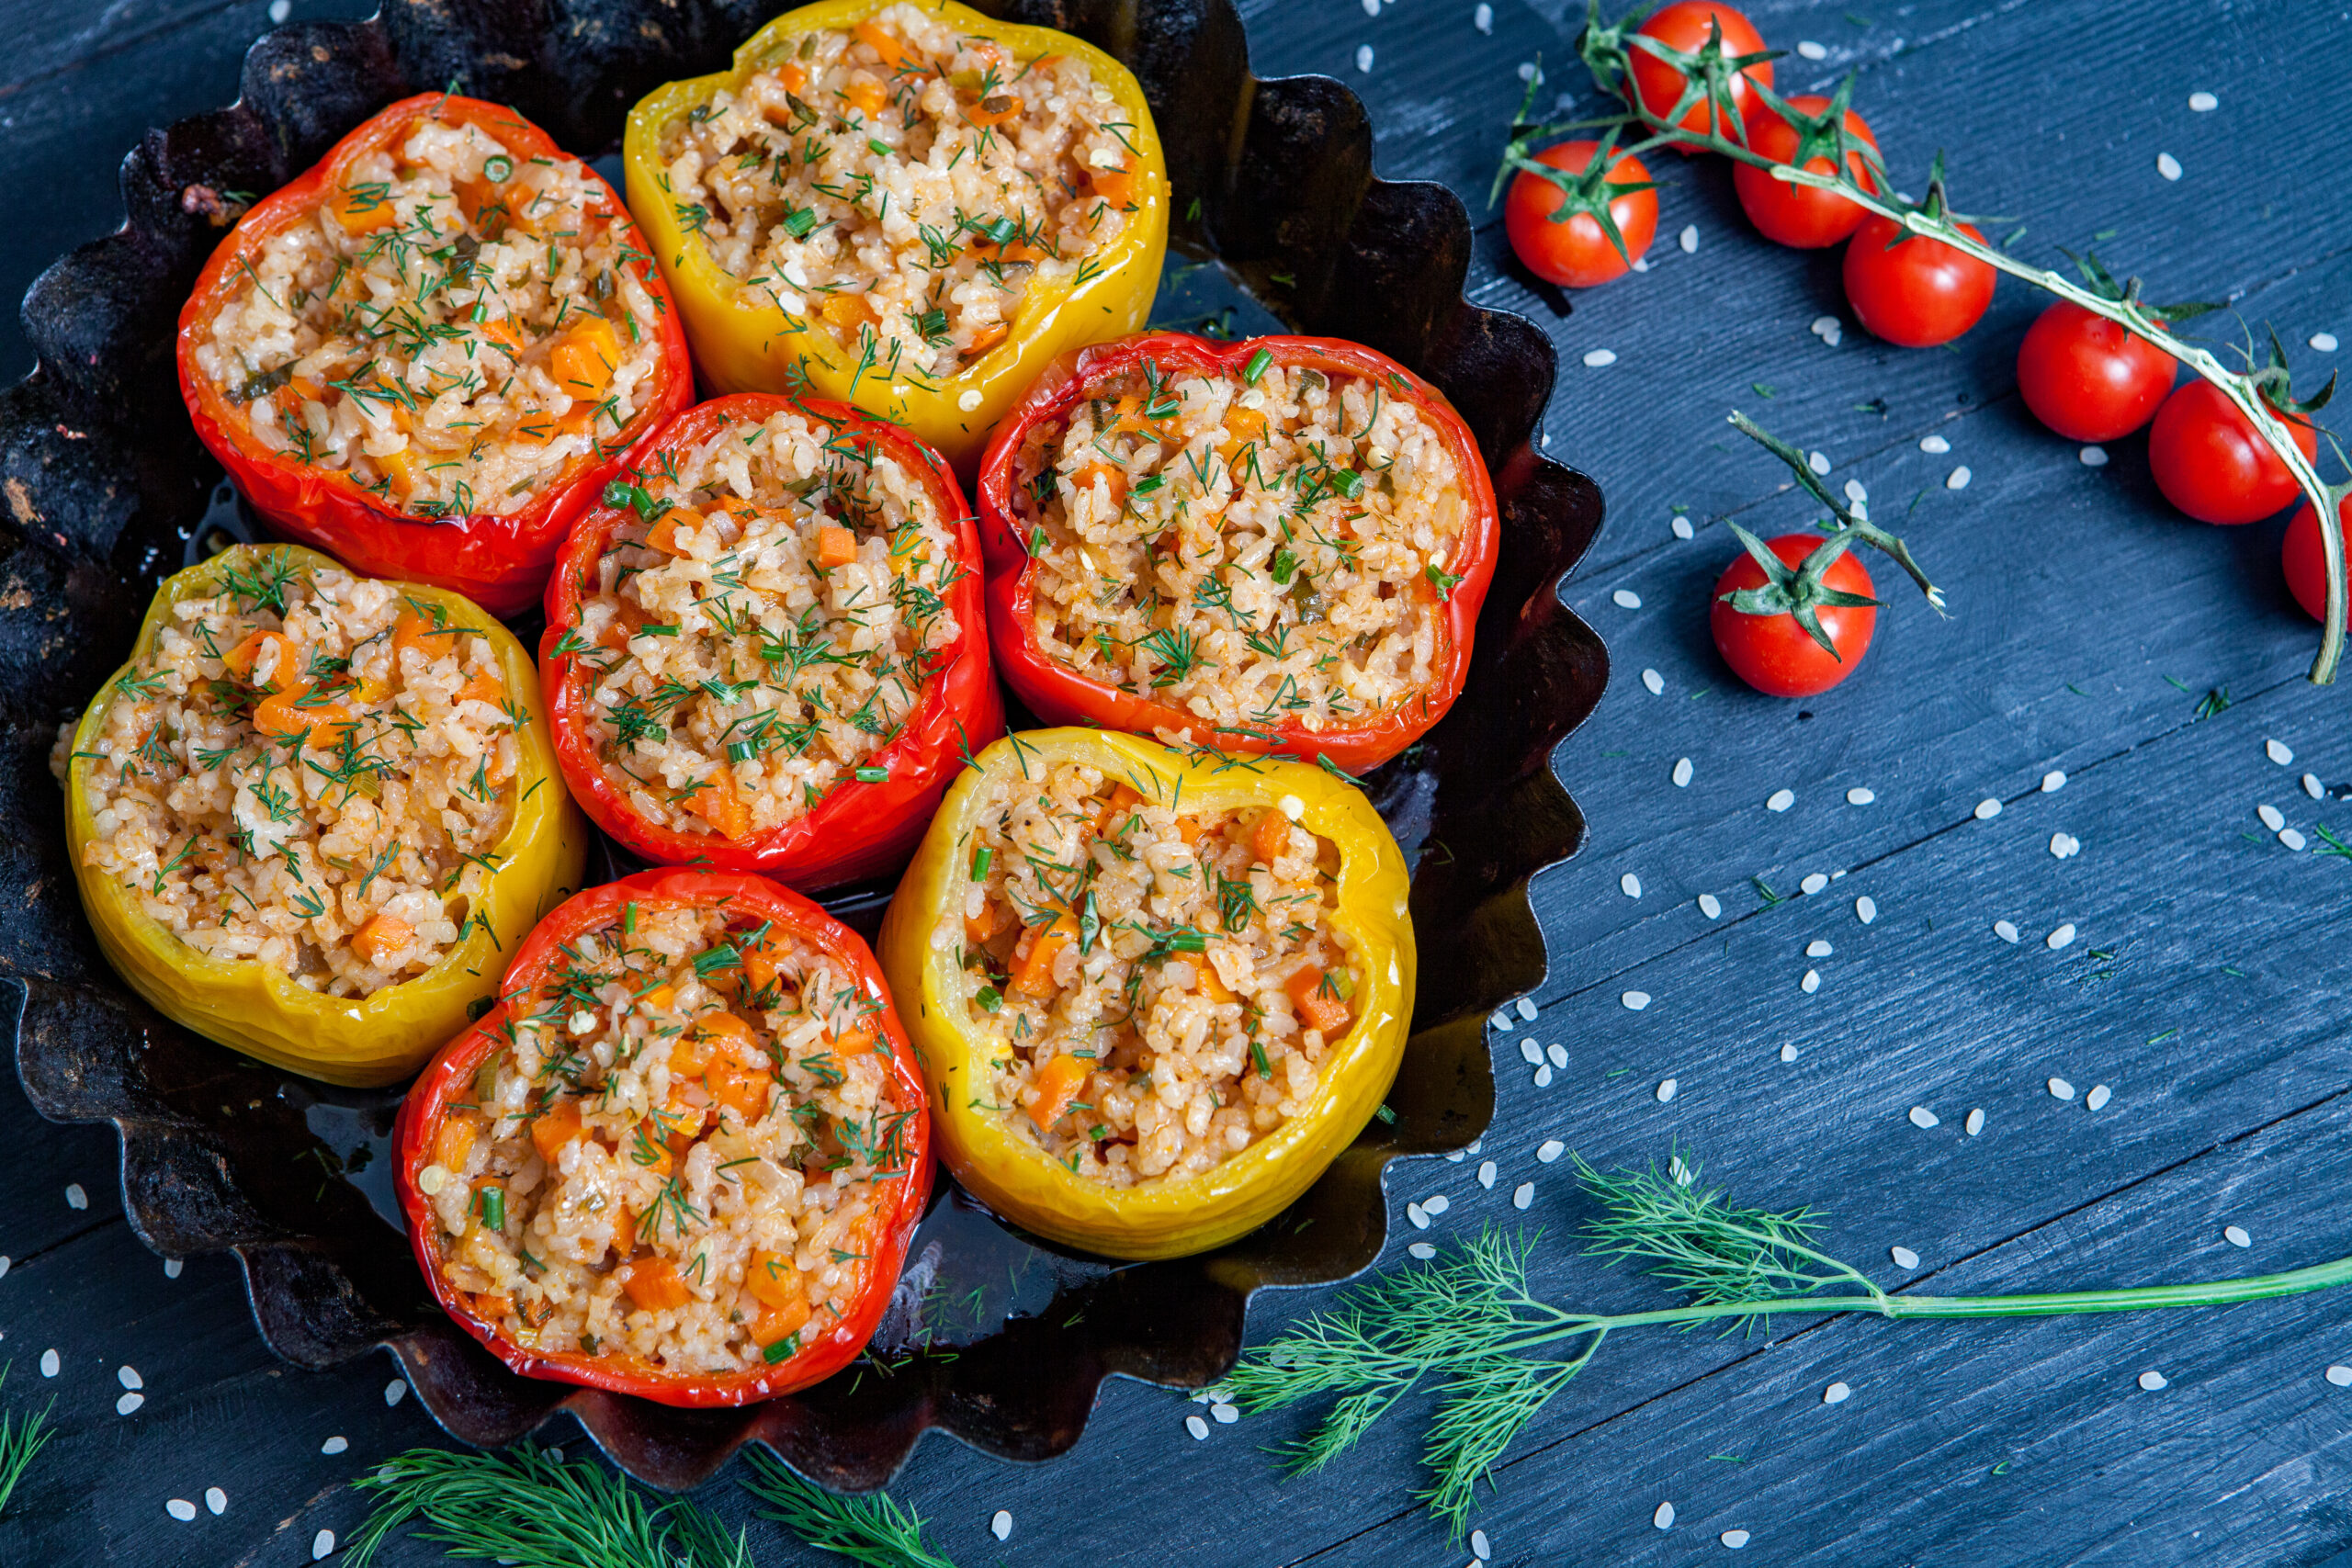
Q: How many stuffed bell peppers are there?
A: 7